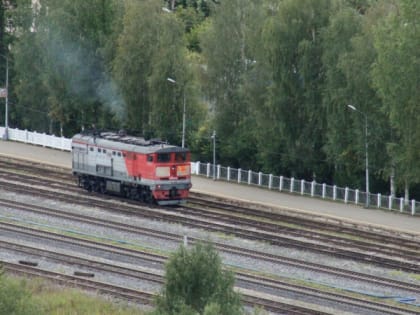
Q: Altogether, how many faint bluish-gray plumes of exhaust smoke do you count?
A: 1